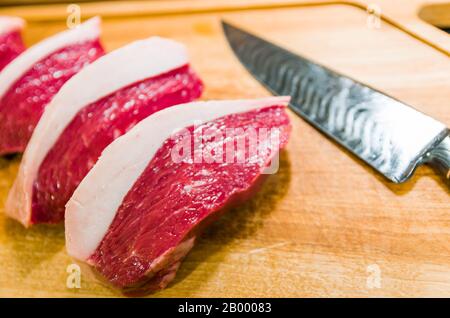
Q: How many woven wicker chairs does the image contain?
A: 0